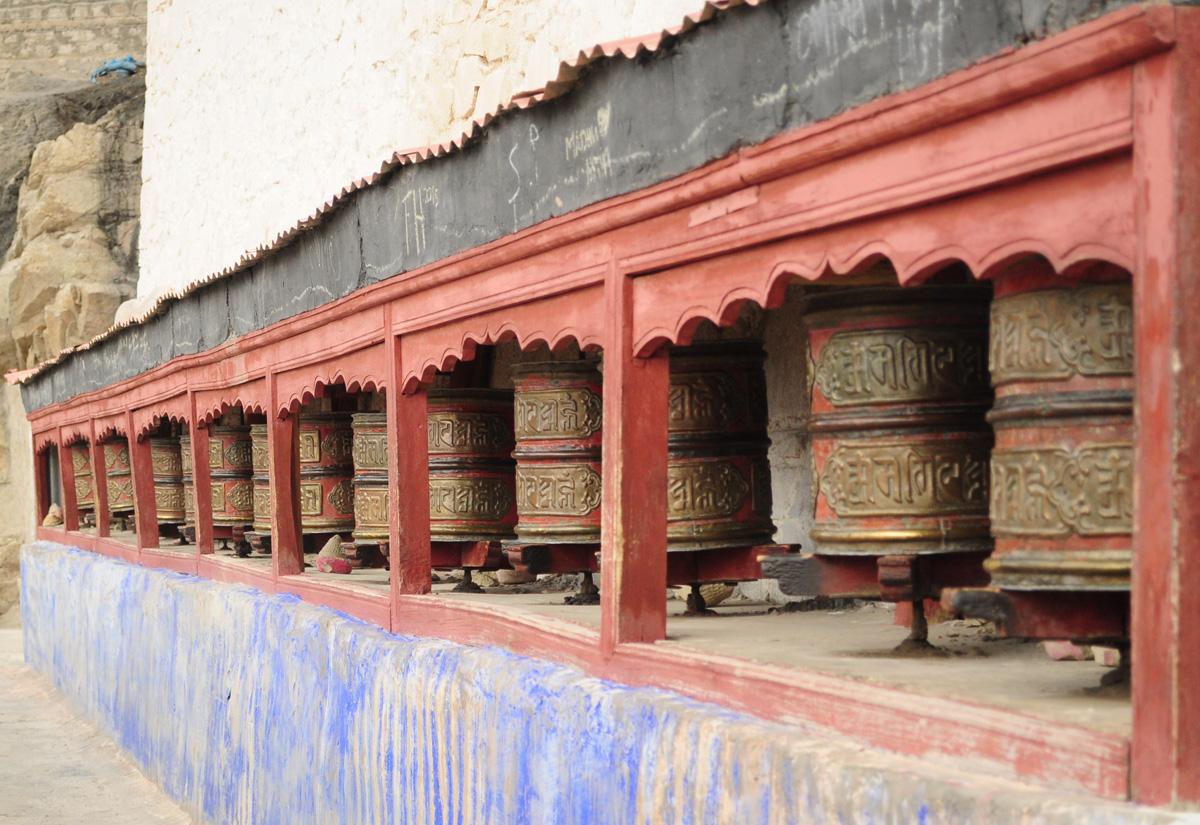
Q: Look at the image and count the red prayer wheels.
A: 13